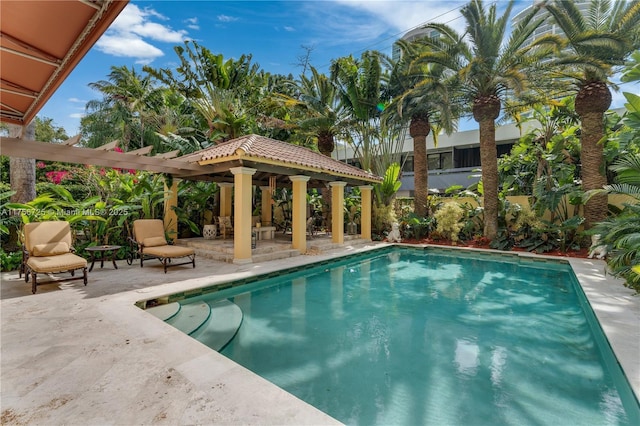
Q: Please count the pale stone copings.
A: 1